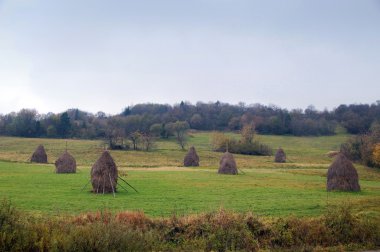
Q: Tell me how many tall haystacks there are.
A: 7